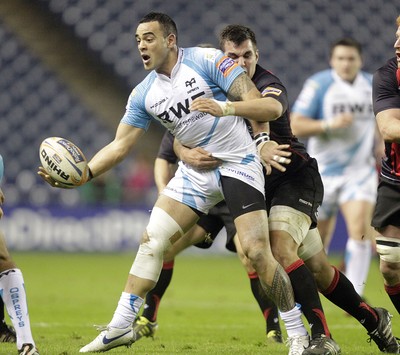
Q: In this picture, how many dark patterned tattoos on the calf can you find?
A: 1